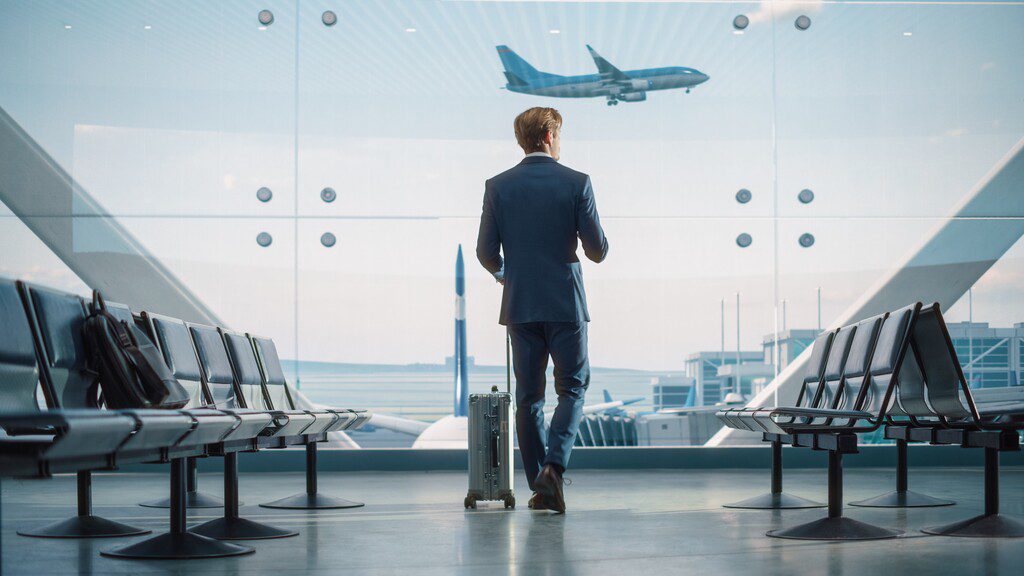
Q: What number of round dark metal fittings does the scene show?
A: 12